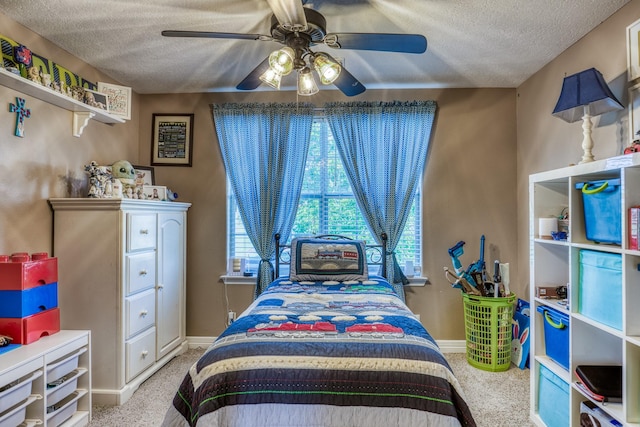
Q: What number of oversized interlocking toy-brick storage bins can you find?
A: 3